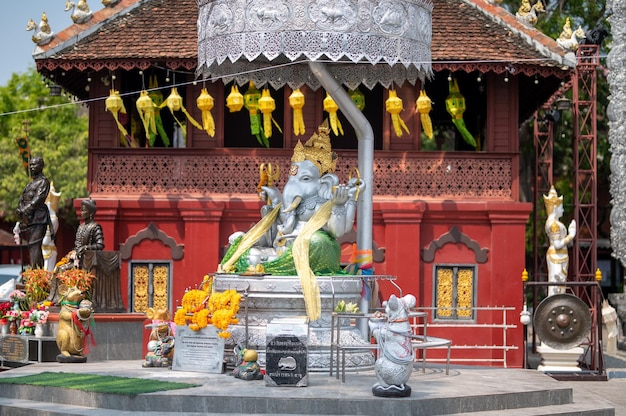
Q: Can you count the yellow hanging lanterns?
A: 10